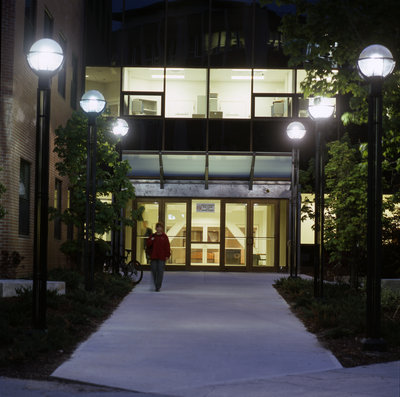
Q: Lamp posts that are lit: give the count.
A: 6